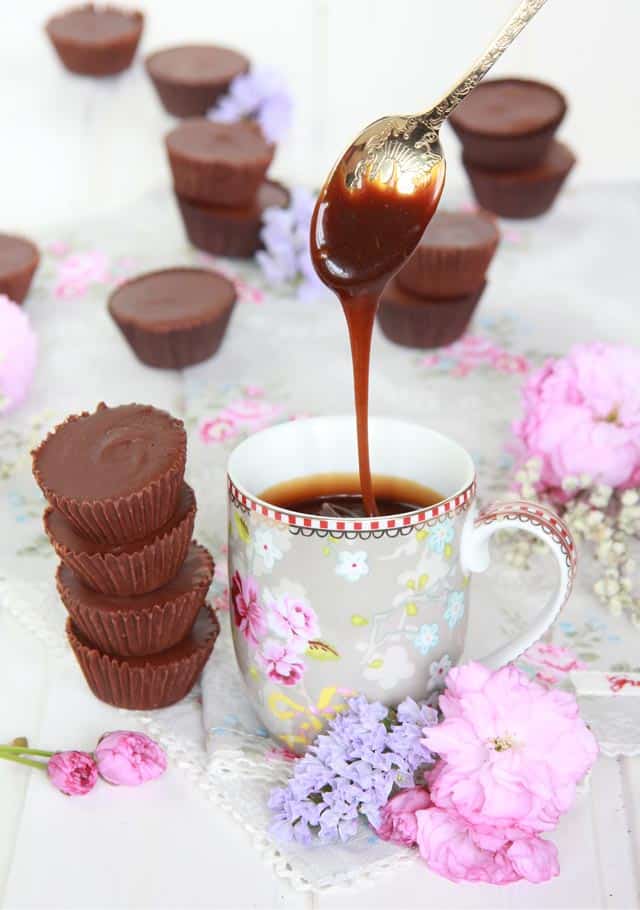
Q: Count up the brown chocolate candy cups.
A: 14